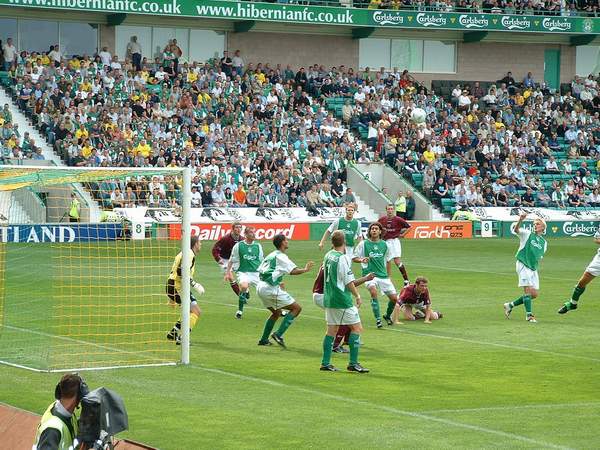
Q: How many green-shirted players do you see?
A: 6